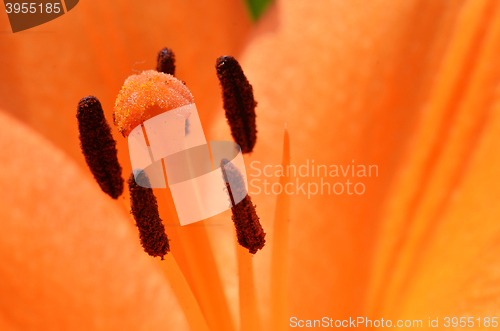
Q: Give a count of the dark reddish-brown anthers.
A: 5